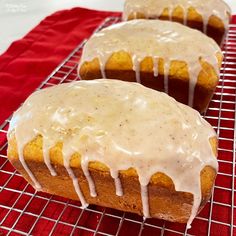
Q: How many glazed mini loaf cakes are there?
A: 3